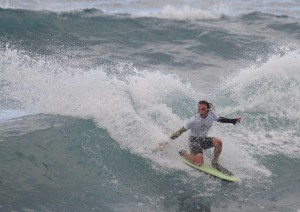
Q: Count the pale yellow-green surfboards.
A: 1